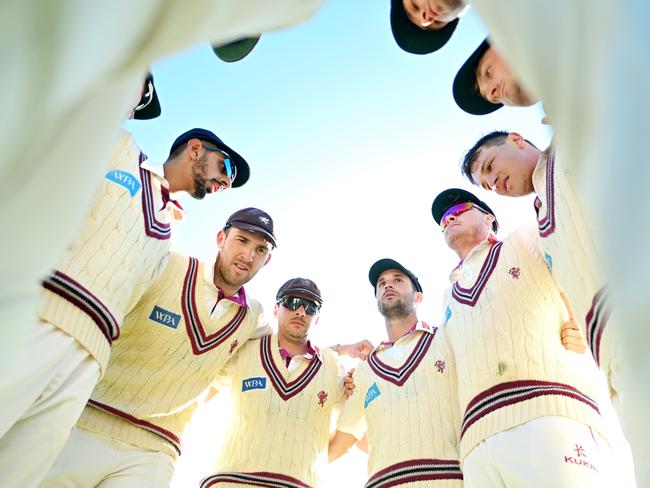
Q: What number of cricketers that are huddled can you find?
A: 10